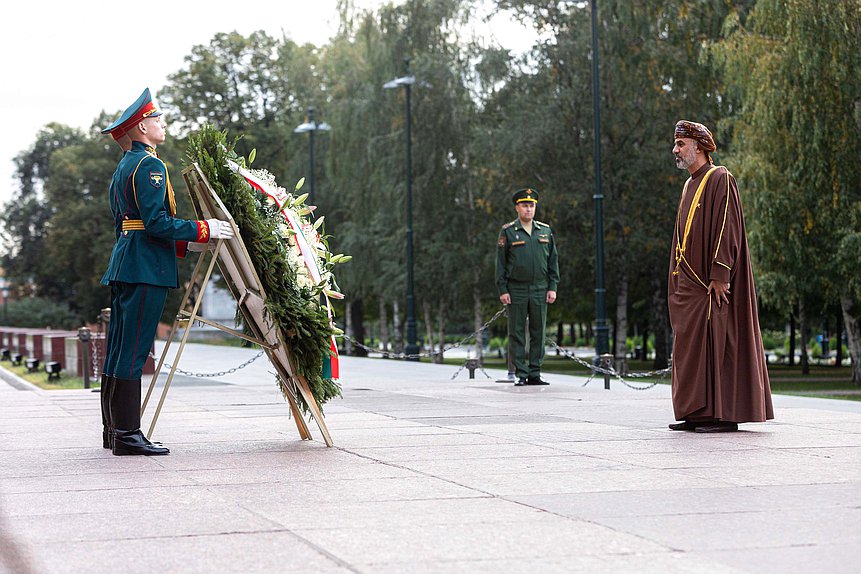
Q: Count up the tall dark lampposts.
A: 3